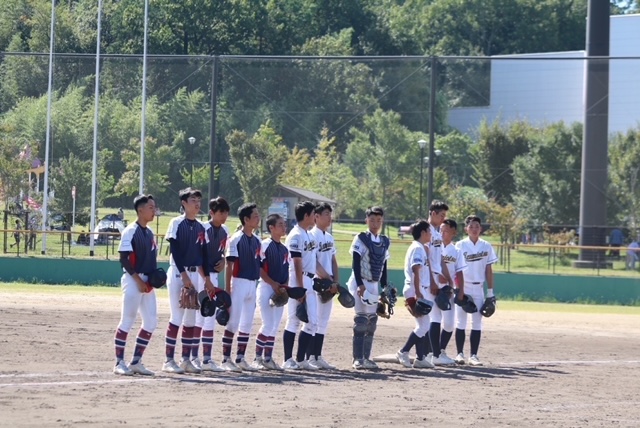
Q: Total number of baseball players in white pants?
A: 12